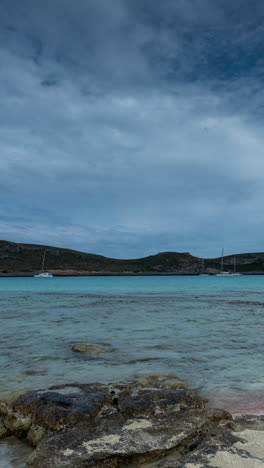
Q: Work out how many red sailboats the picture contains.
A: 0